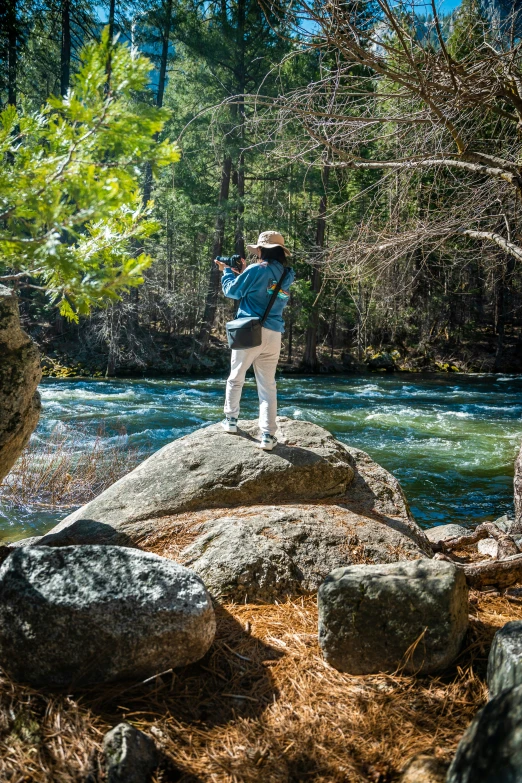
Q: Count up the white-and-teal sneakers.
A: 2